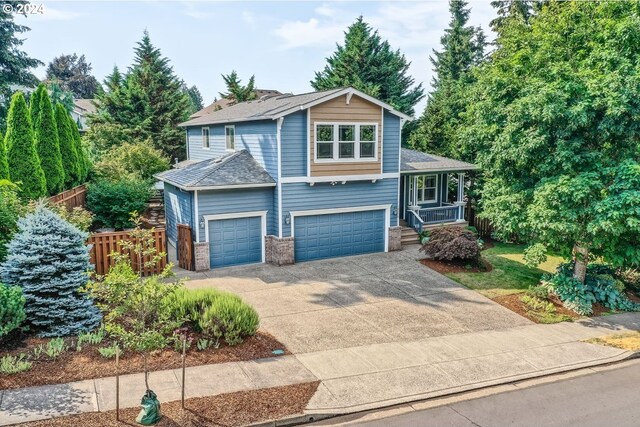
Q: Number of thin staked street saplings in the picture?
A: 1